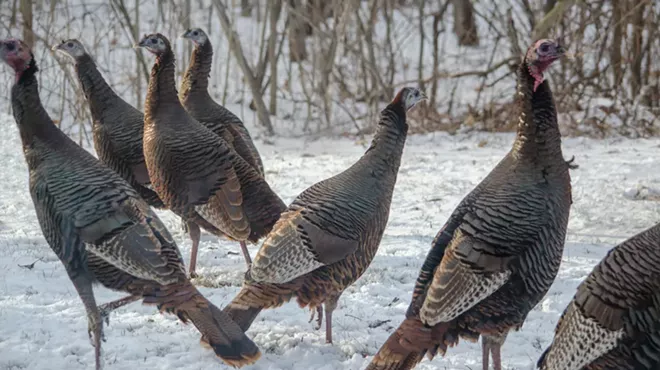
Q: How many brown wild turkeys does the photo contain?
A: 7